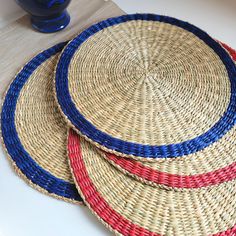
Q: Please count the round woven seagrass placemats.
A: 4